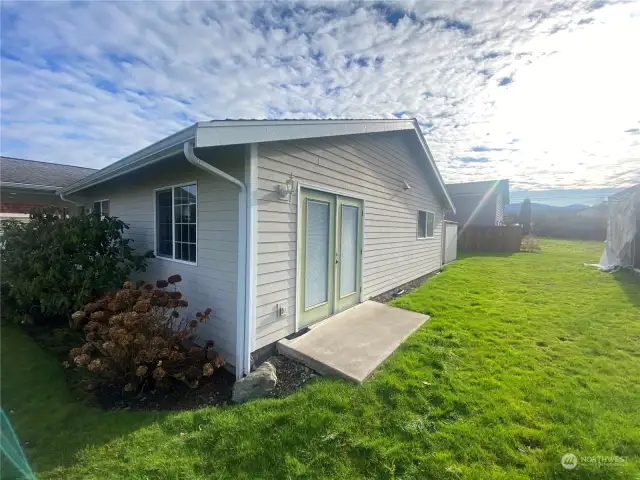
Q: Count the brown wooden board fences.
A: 1